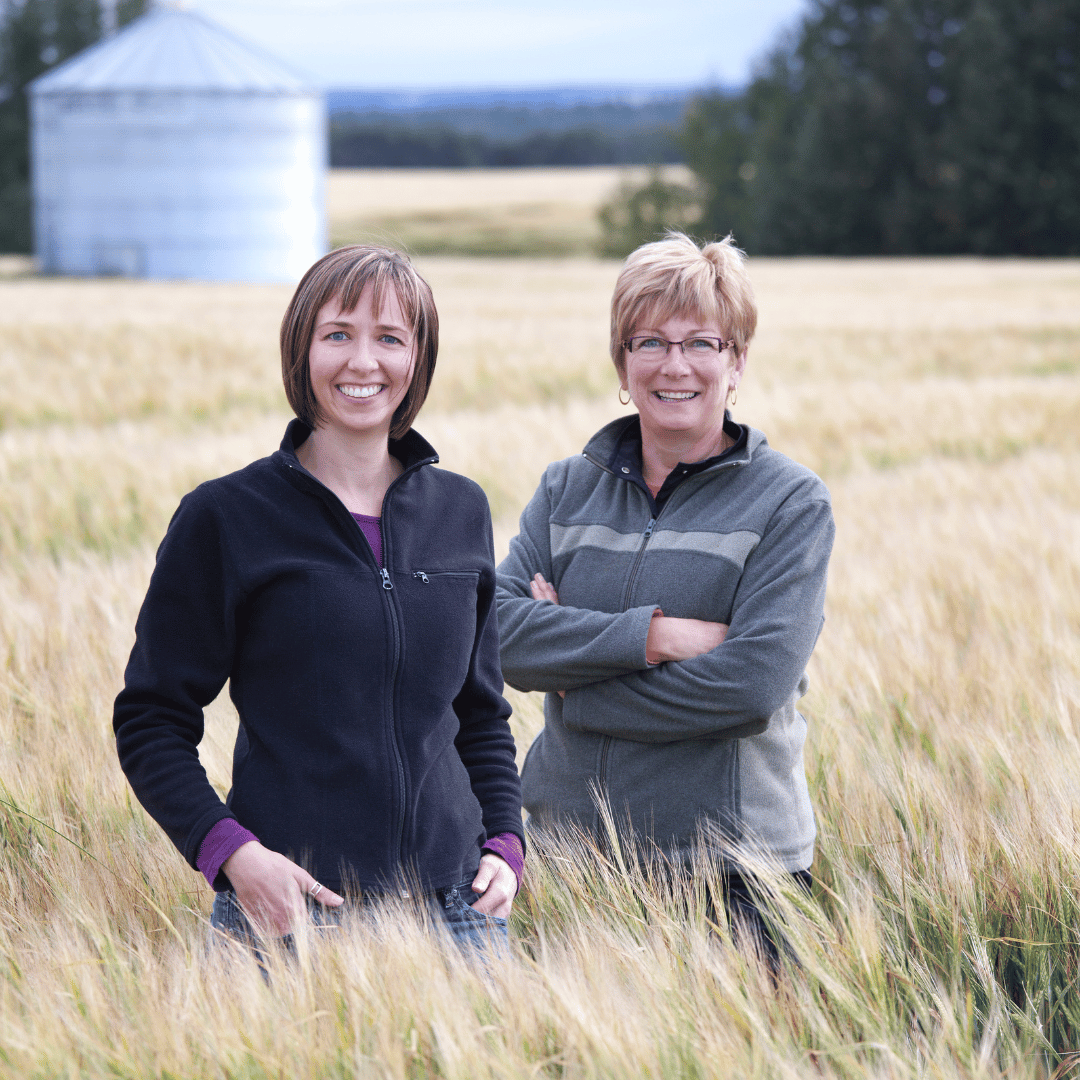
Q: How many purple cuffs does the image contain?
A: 2